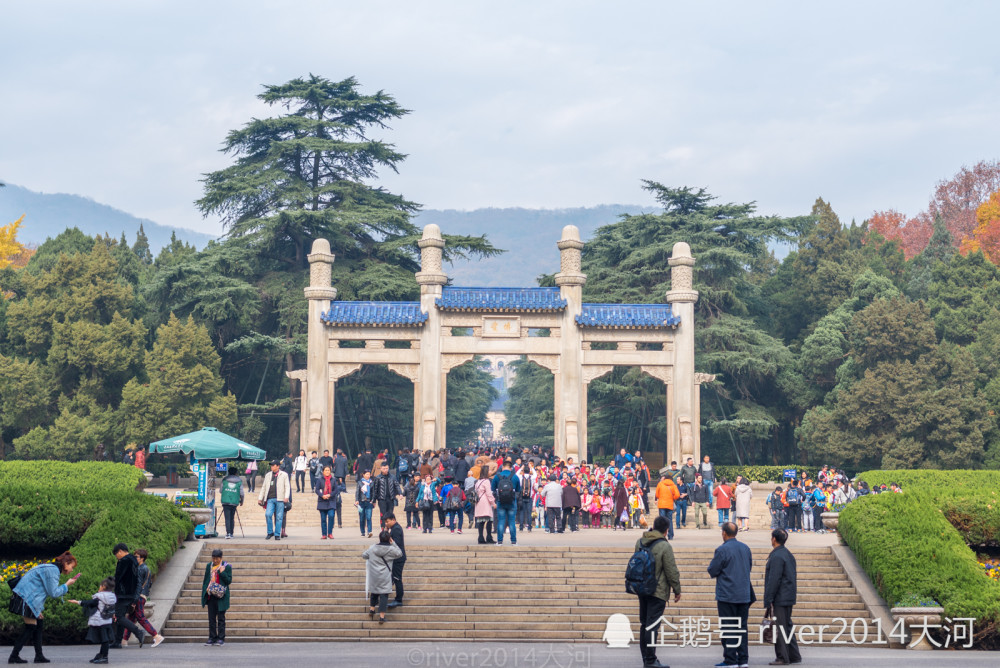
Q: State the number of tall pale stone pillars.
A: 4